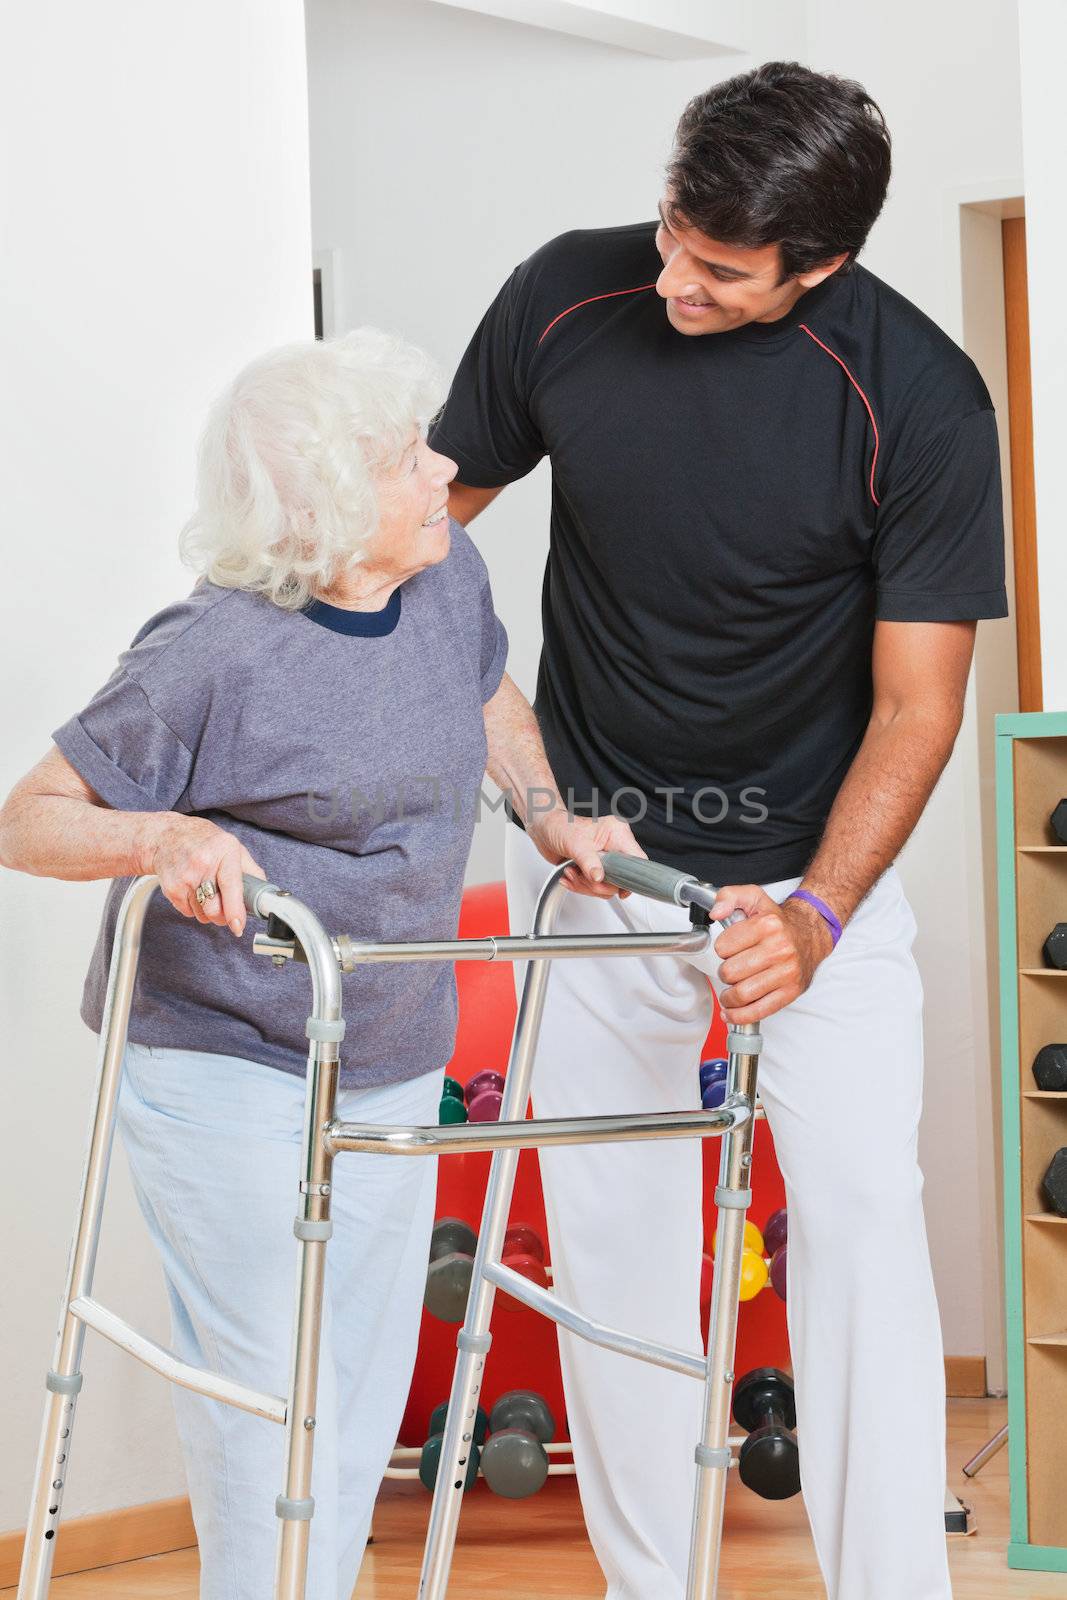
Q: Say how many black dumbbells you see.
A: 5